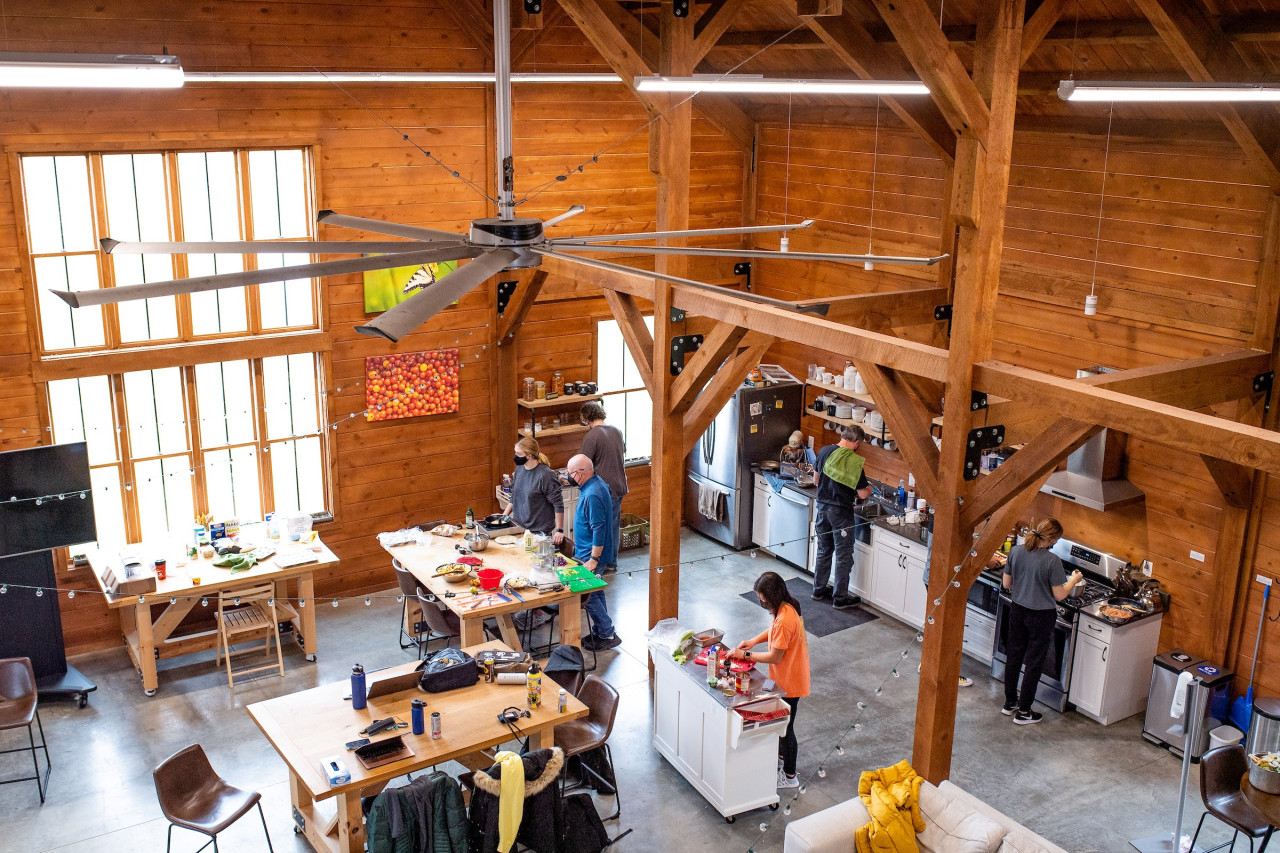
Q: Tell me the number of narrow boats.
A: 0